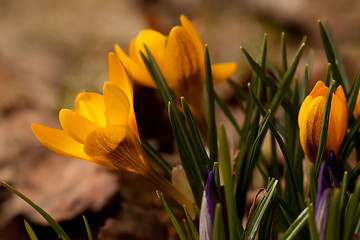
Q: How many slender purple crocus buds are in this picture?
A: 2